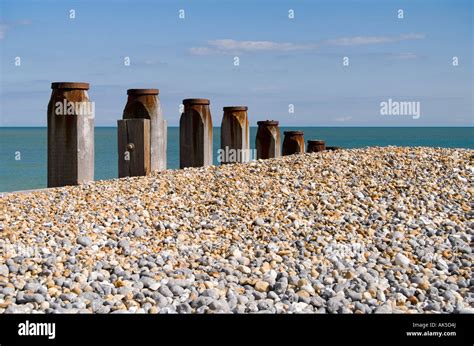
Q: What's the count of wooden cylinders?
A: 7